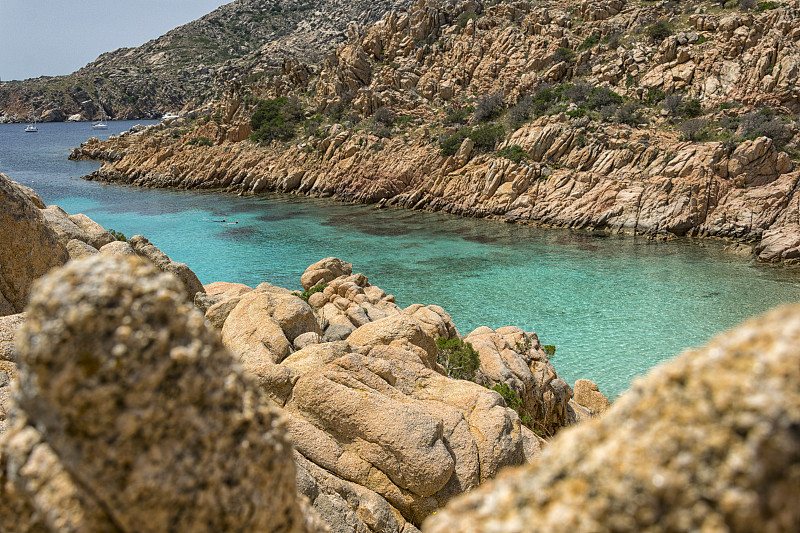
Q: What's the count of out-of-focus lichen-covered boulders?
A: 2